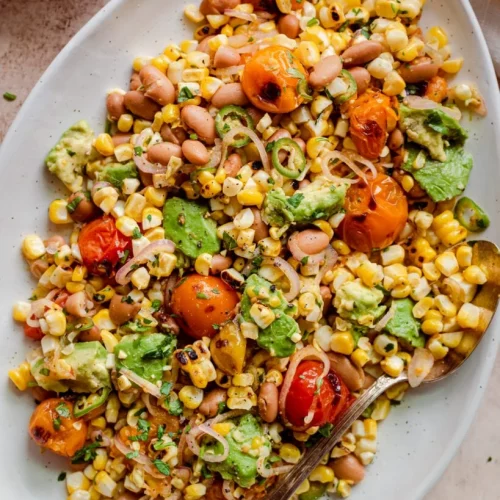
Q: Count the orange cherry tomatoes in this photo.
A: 5